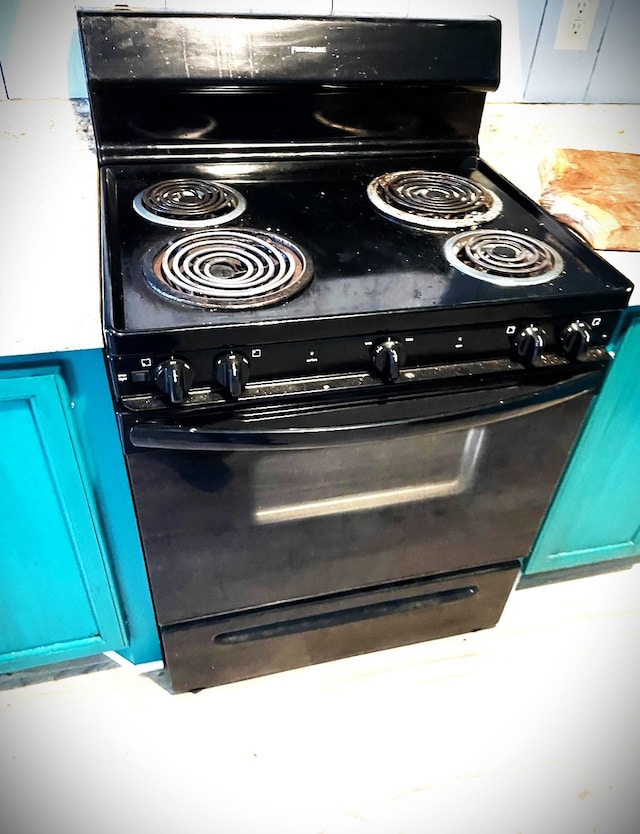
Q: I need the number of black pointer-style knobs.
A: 5